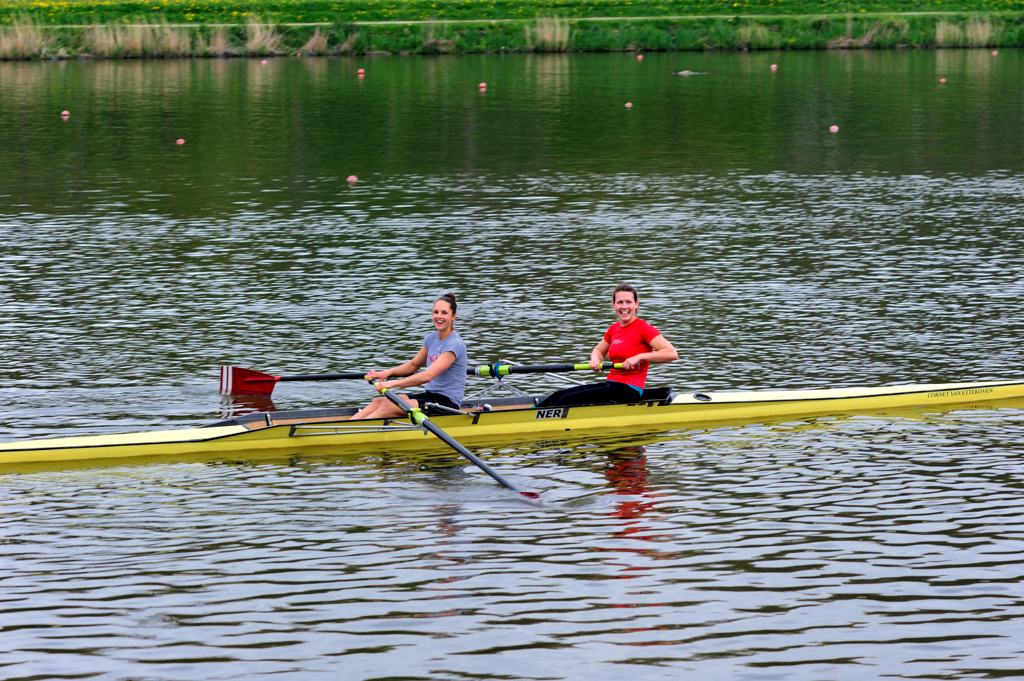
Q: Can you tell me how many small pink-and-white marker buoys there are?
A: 12